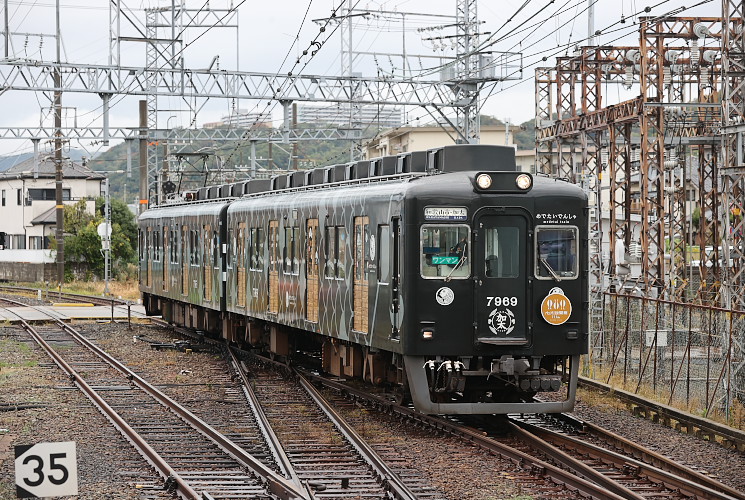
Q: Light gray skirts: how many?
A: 1